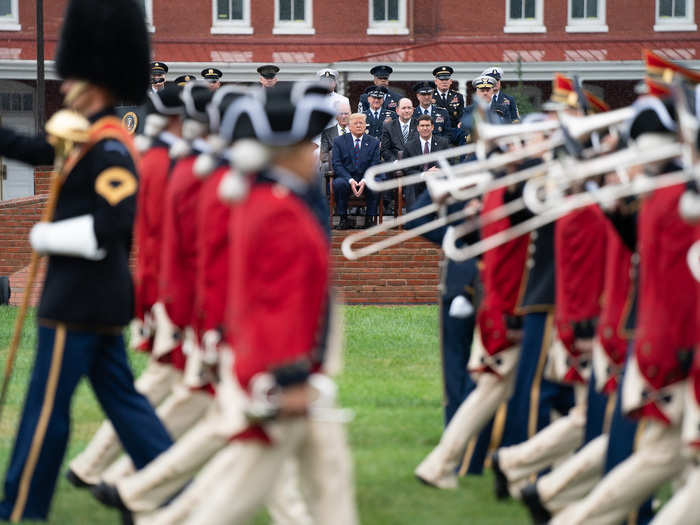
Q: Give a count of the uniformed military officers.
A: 11